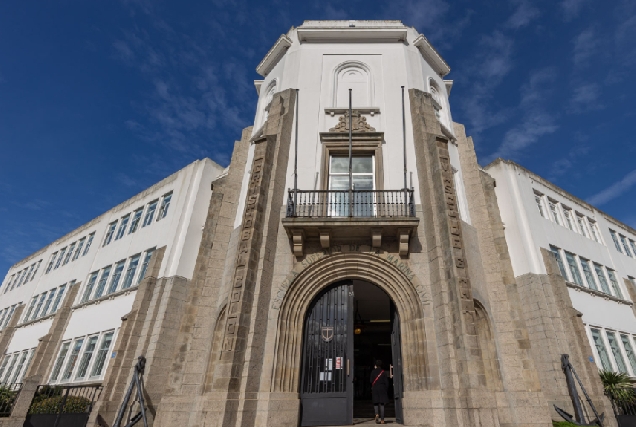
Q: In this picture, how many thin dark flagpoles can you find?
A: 3